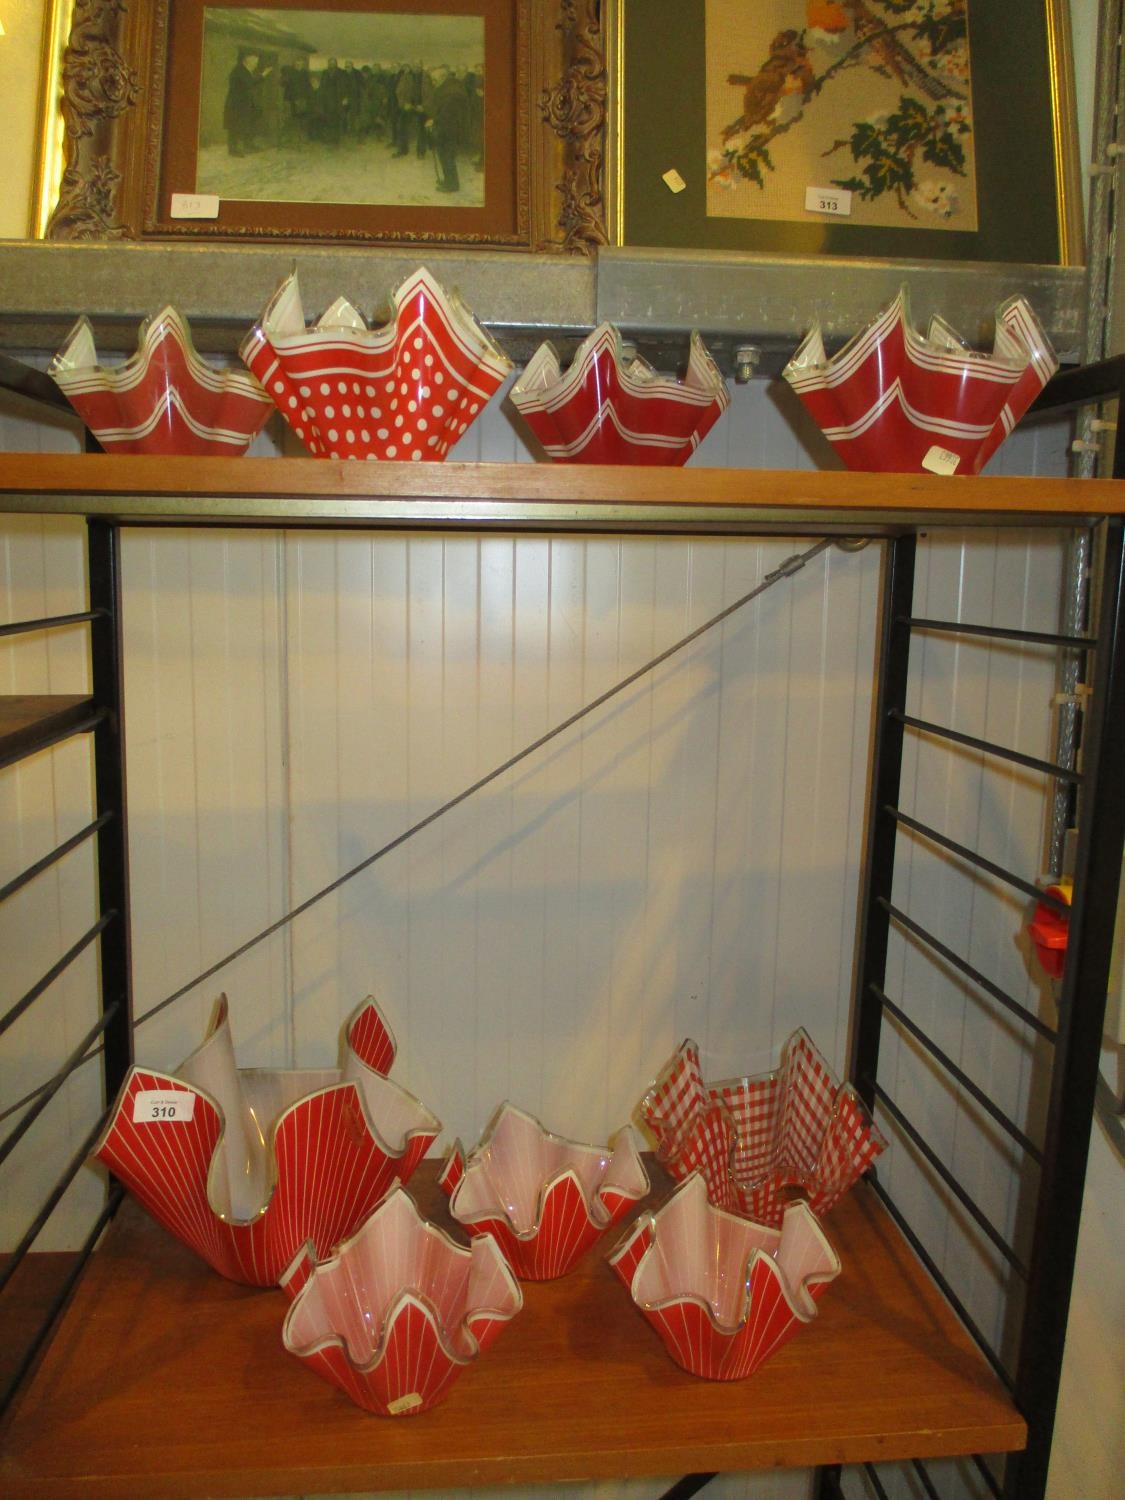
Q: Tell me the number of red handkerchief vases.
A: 9